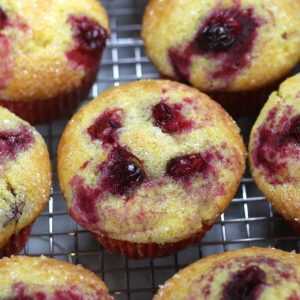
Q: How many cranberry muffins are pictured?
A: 7